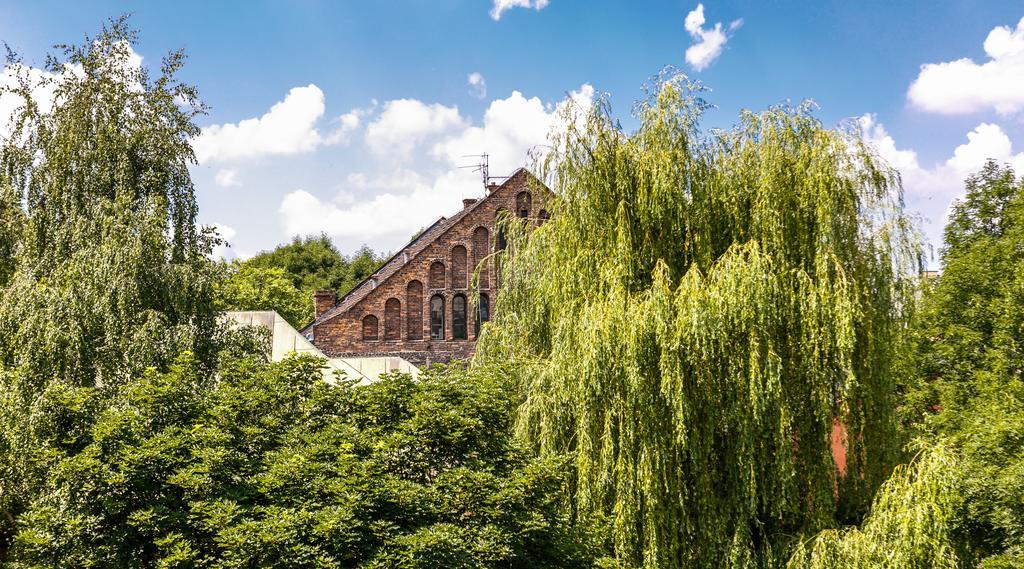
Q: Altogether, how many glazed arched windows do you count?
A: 3